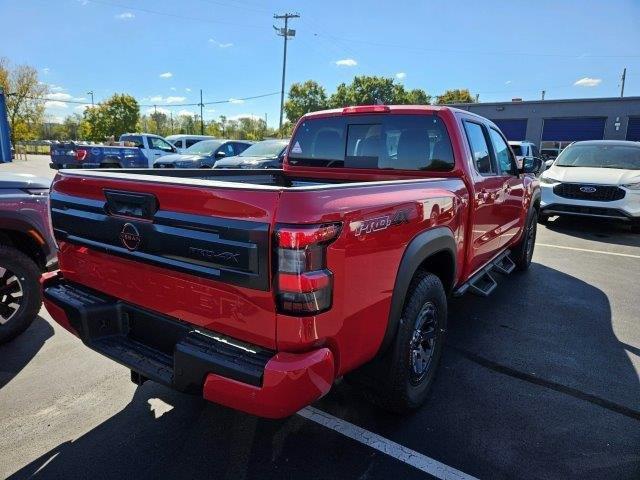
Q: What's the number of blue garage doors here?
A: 3